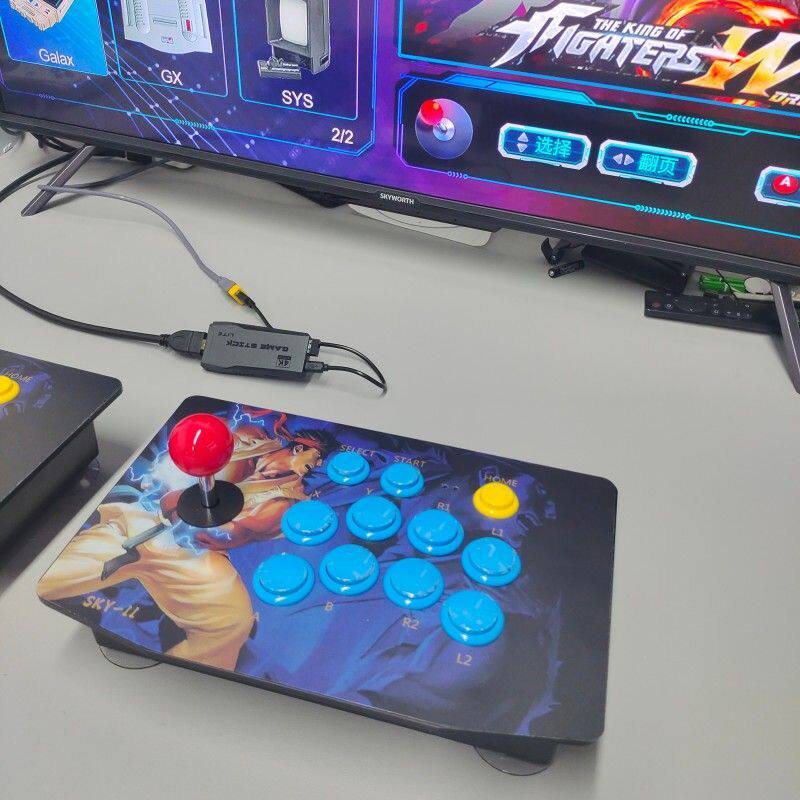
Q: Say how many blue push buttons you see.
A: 10